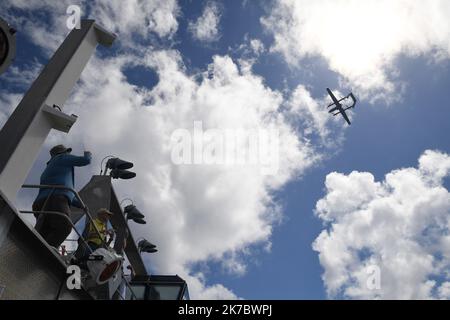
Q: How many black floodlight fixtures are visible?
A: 6